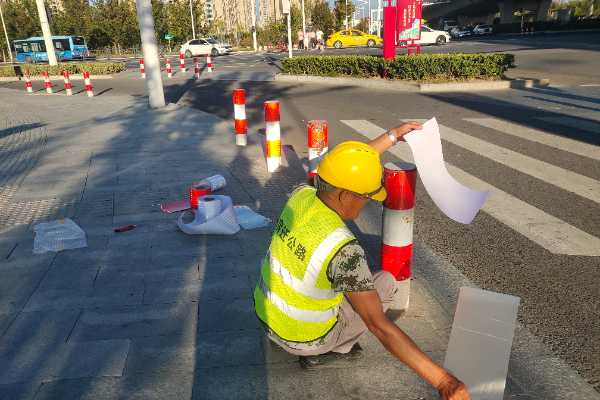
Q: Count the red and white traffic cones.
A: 13